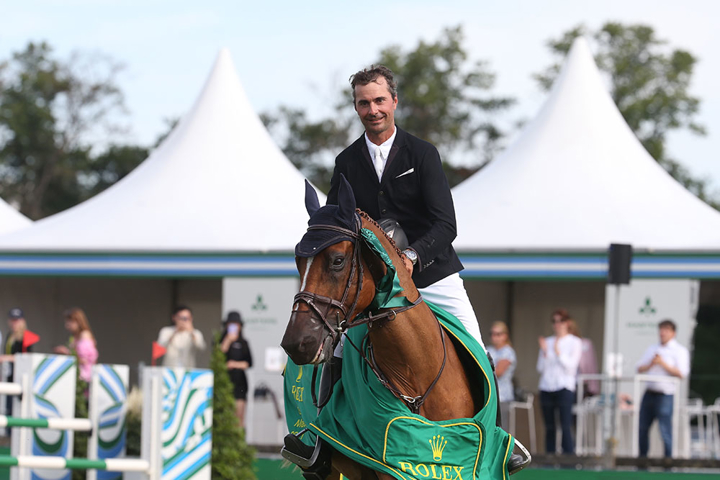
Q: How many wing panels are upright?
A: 3